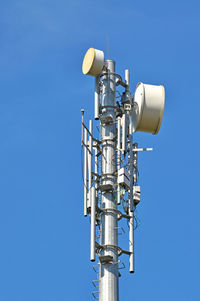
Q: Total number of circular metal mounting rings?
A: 6